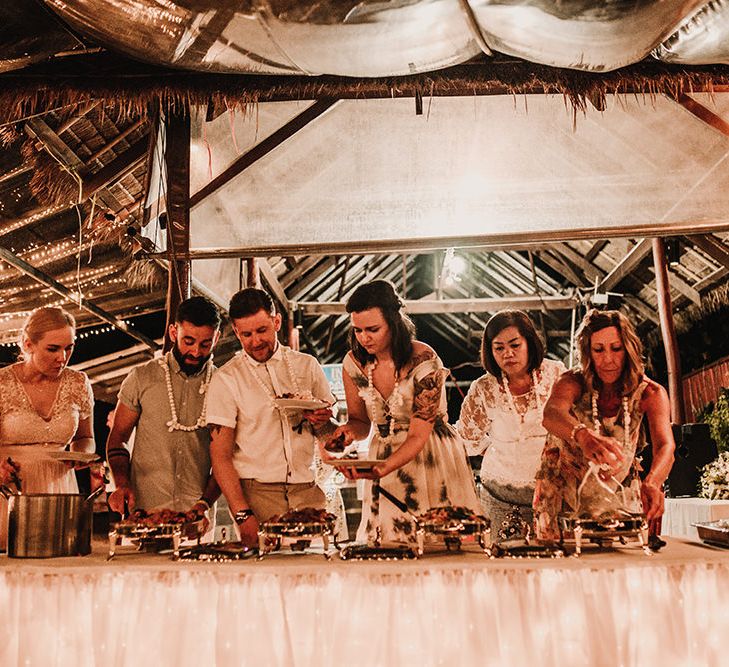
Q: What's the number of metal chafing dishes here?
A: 4